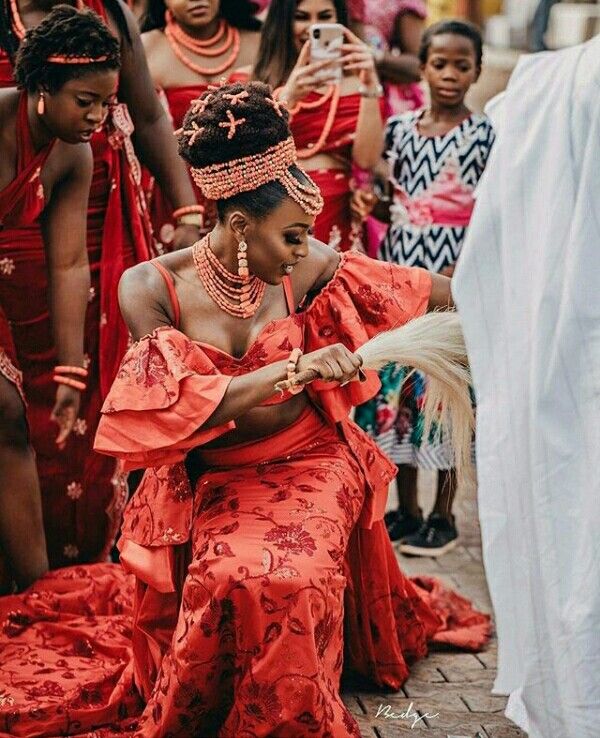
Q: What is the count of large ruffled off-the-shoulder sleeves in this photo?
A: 2